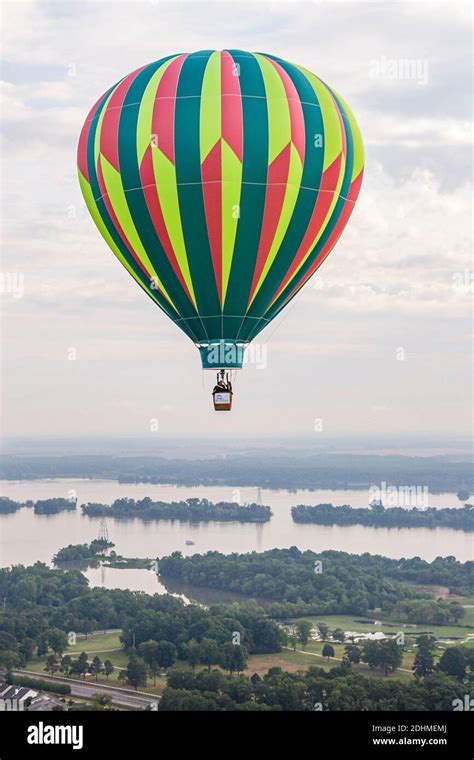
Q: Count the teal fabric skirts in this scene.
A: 1